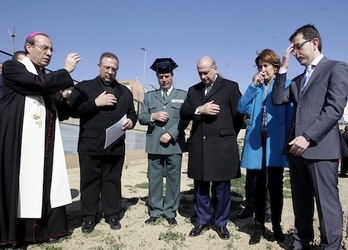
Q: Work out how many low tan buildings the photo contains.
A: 1